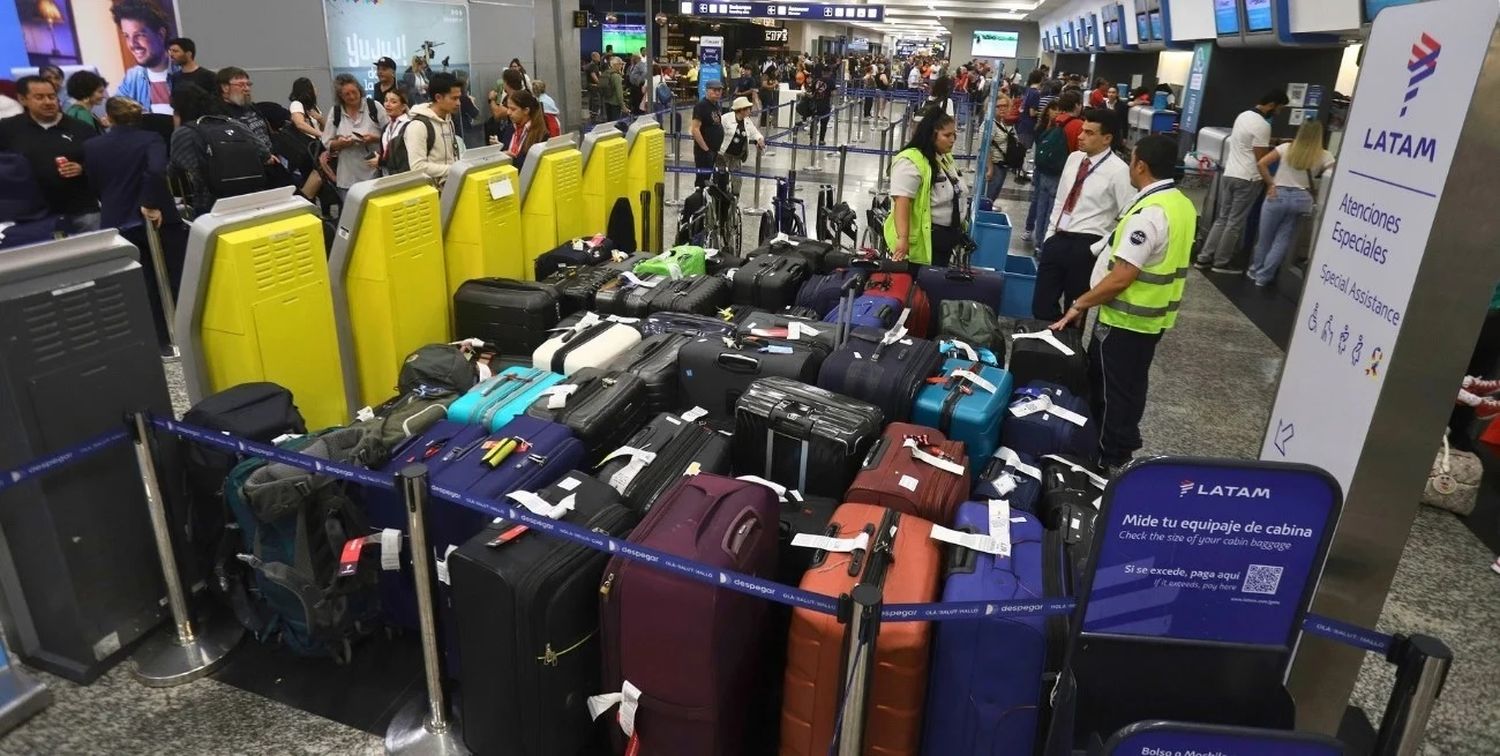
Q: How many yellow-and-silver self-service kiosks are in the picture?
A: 6